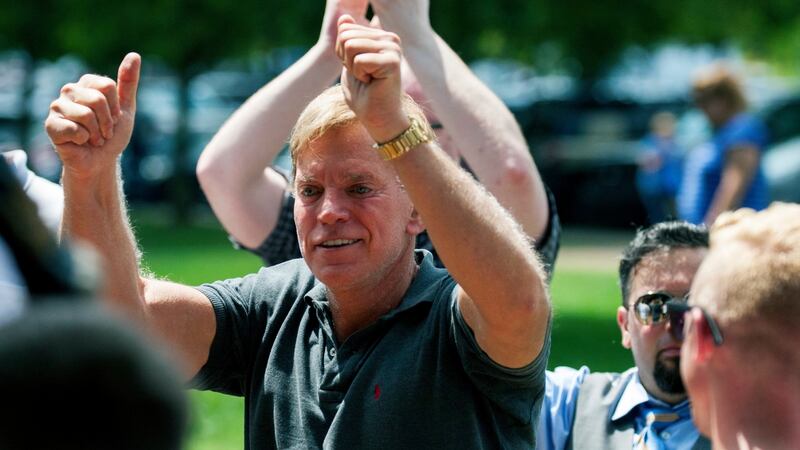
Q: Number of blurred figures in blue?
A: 2